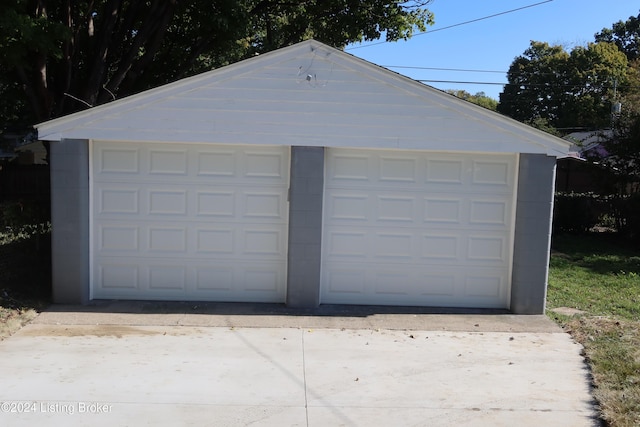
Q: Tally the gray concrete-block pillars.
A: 3